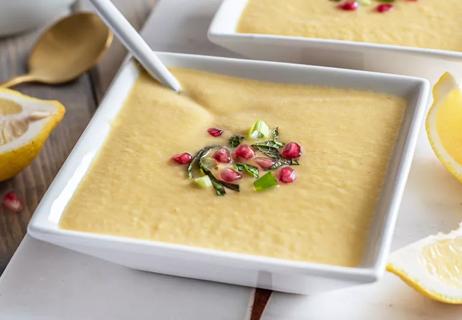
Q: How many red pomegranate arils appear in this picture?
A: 11